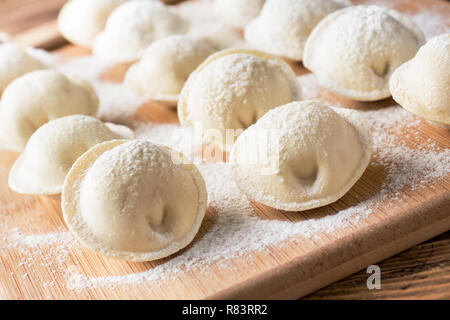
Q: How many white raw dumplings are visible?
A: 13